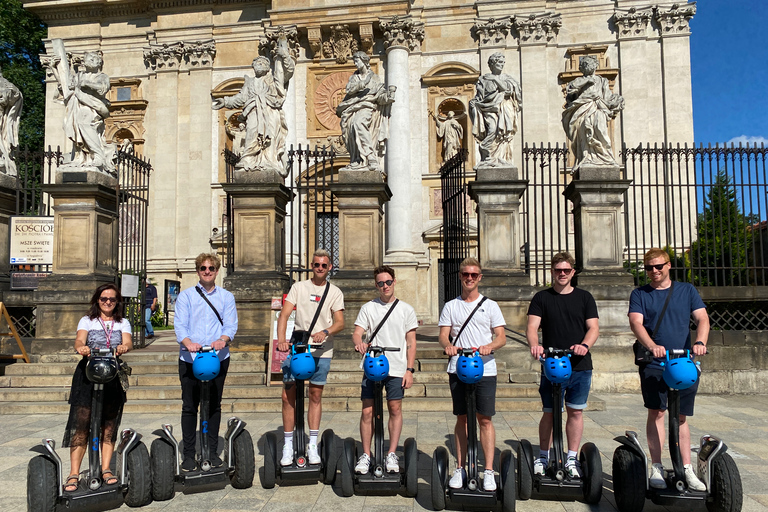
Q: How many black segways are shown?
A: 7